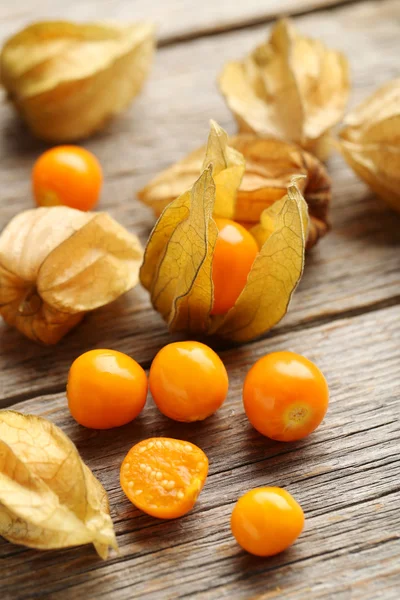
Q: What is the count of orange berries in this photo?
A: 7